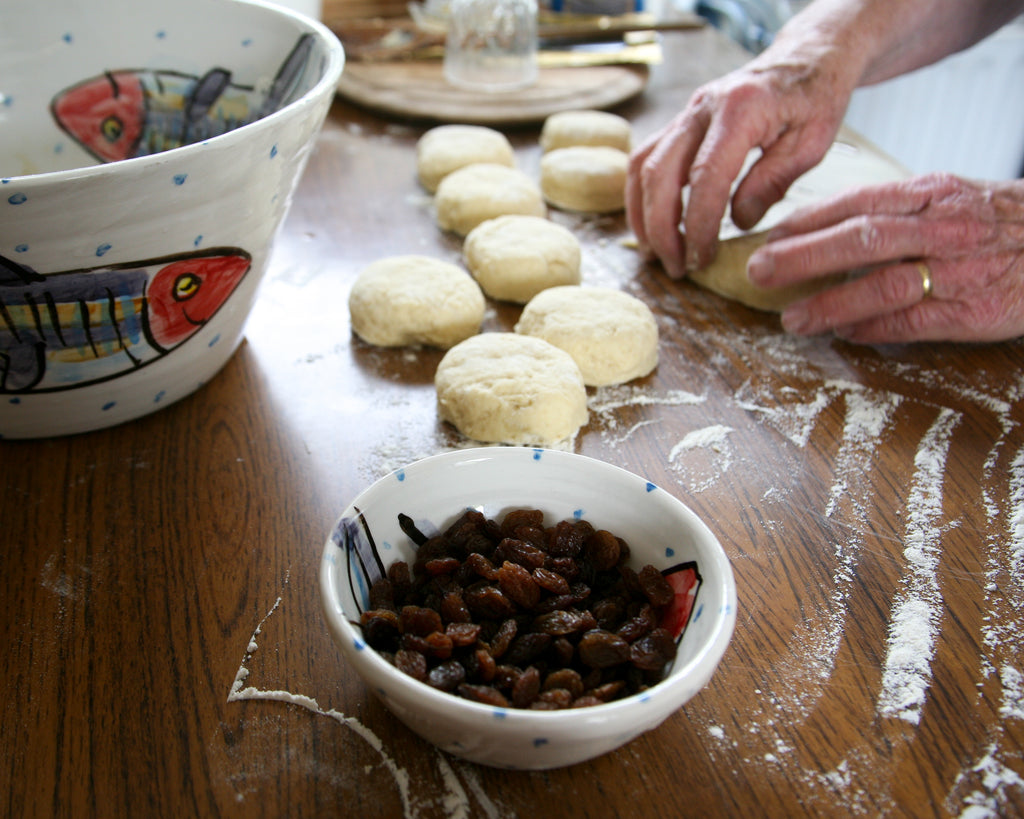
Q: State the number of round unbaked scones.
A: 8